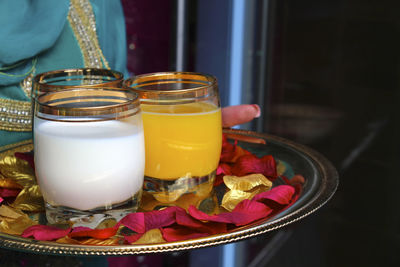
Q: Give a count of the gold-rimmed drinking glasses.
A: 3